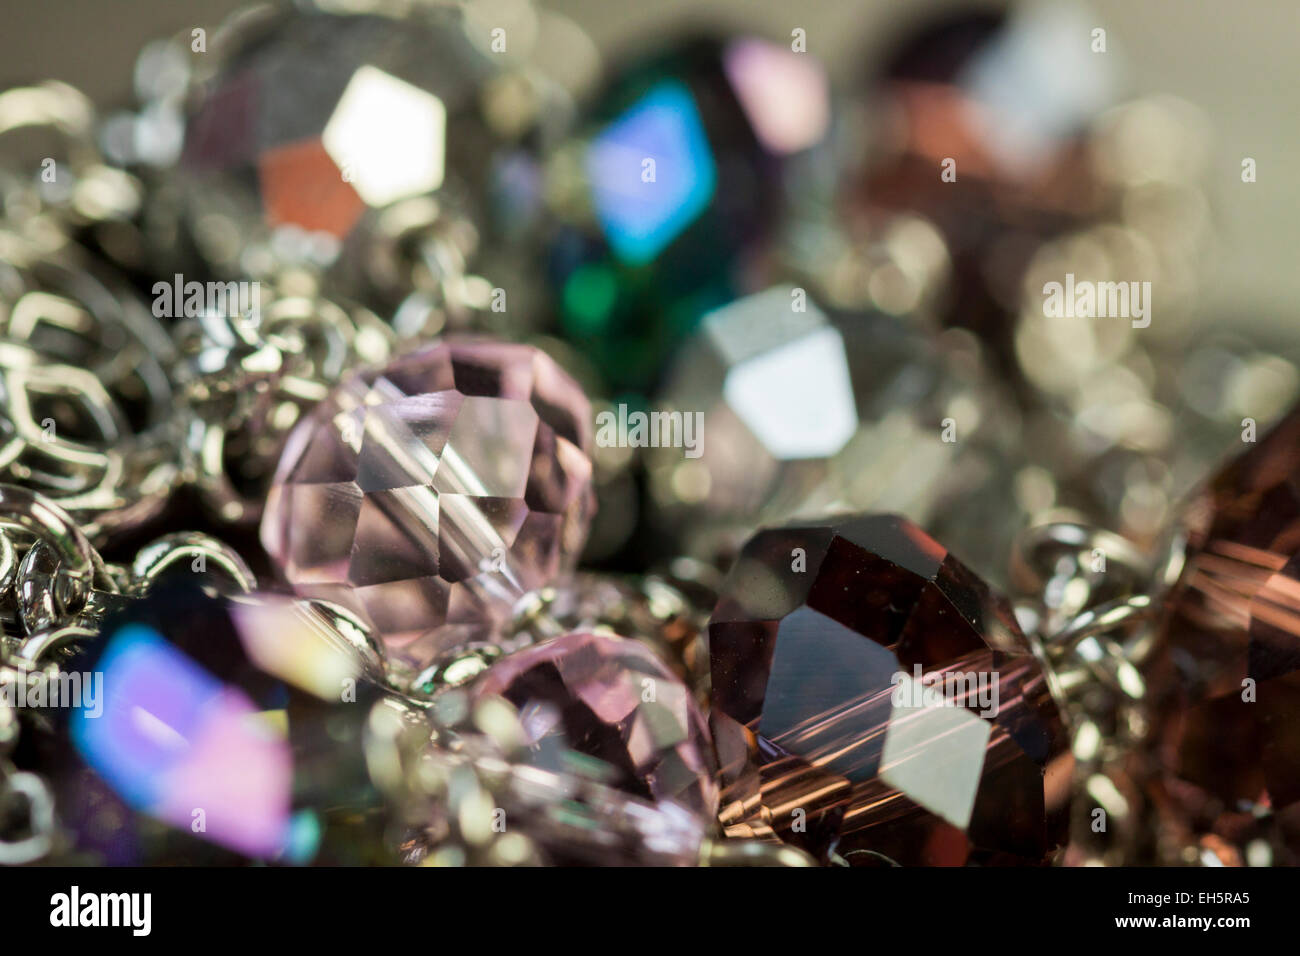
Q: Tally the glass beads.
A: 9